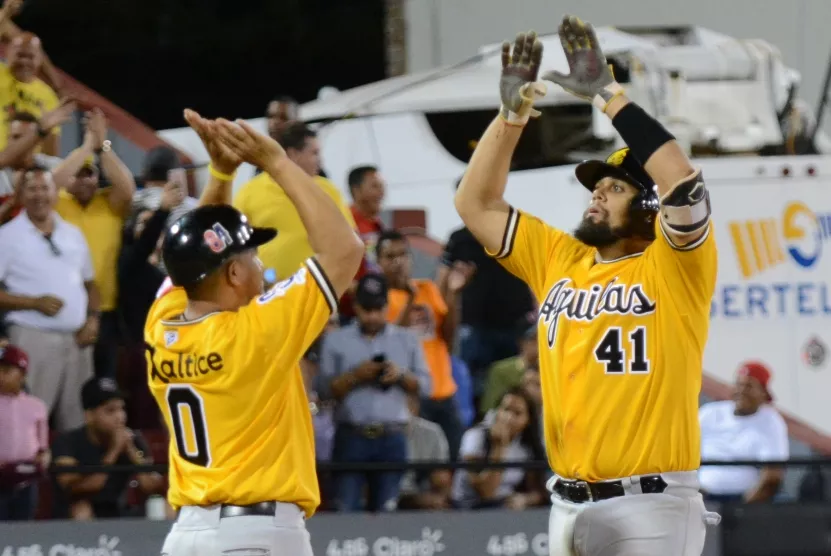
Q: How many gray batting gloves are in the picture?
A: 2